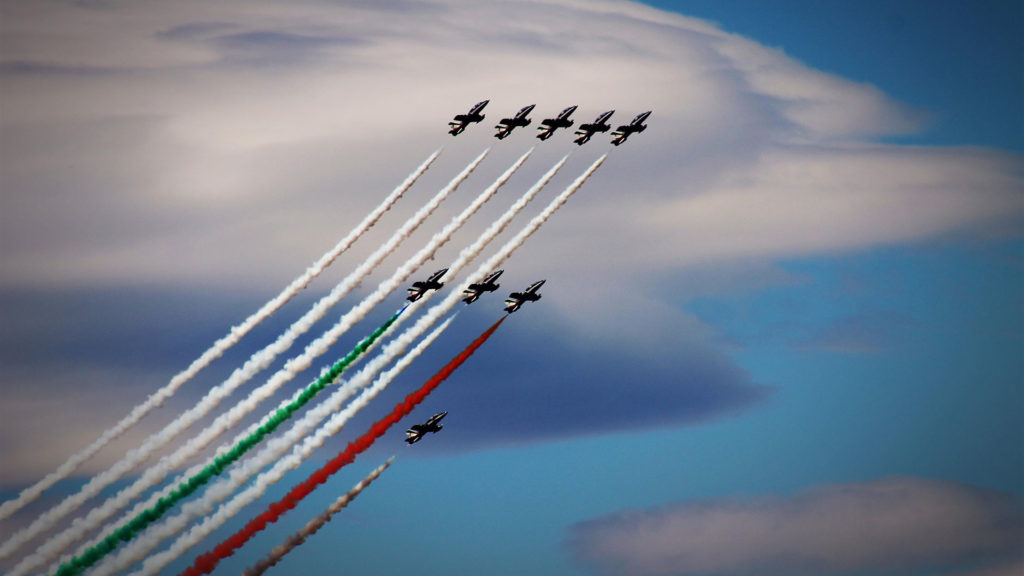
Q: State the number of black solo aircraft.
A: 1